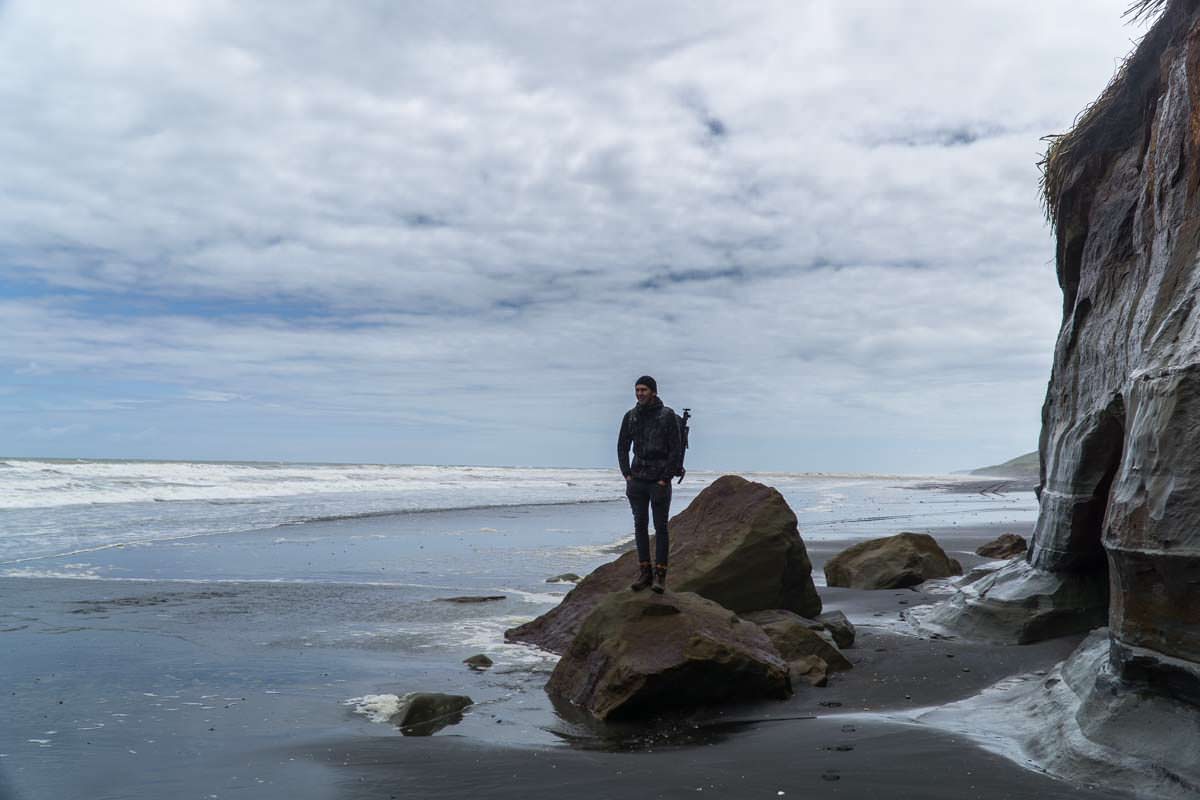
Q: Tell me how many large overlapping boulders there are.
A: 2